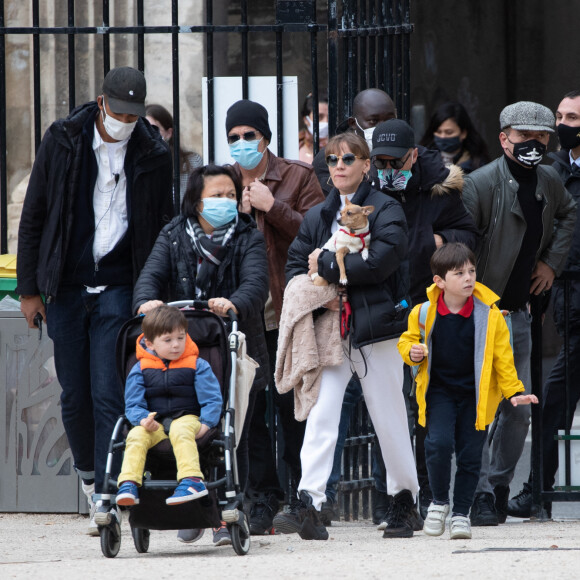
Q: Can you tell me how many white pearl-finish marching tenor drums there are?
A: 0